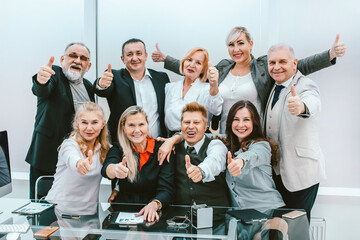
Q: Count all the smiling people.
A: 9